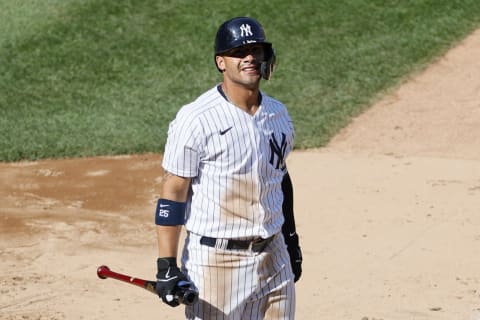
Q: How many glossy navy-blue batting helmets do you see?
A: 1